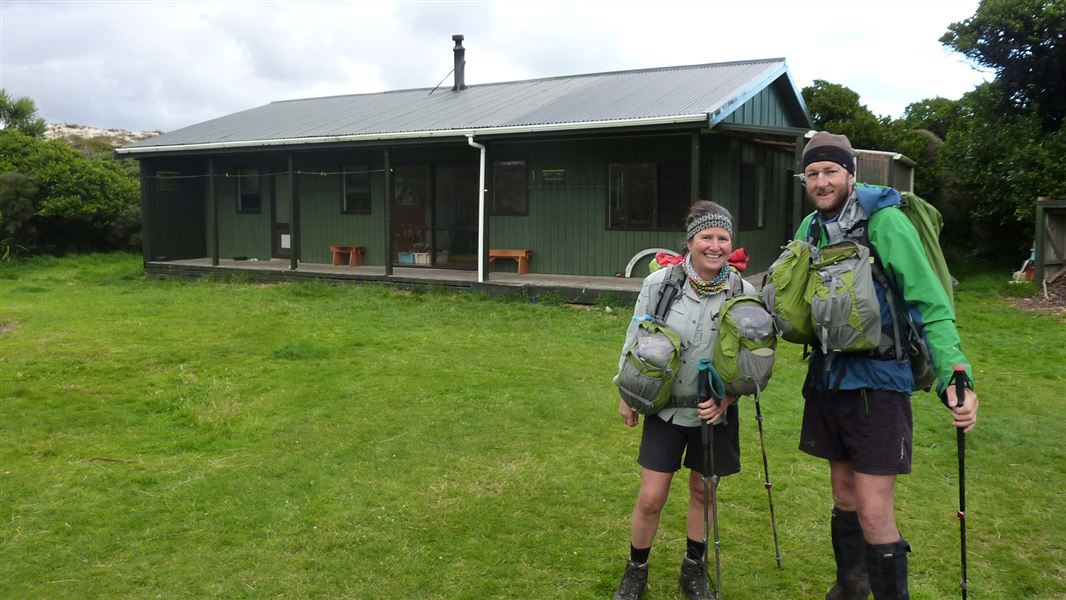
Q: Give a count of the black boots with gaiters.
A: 2